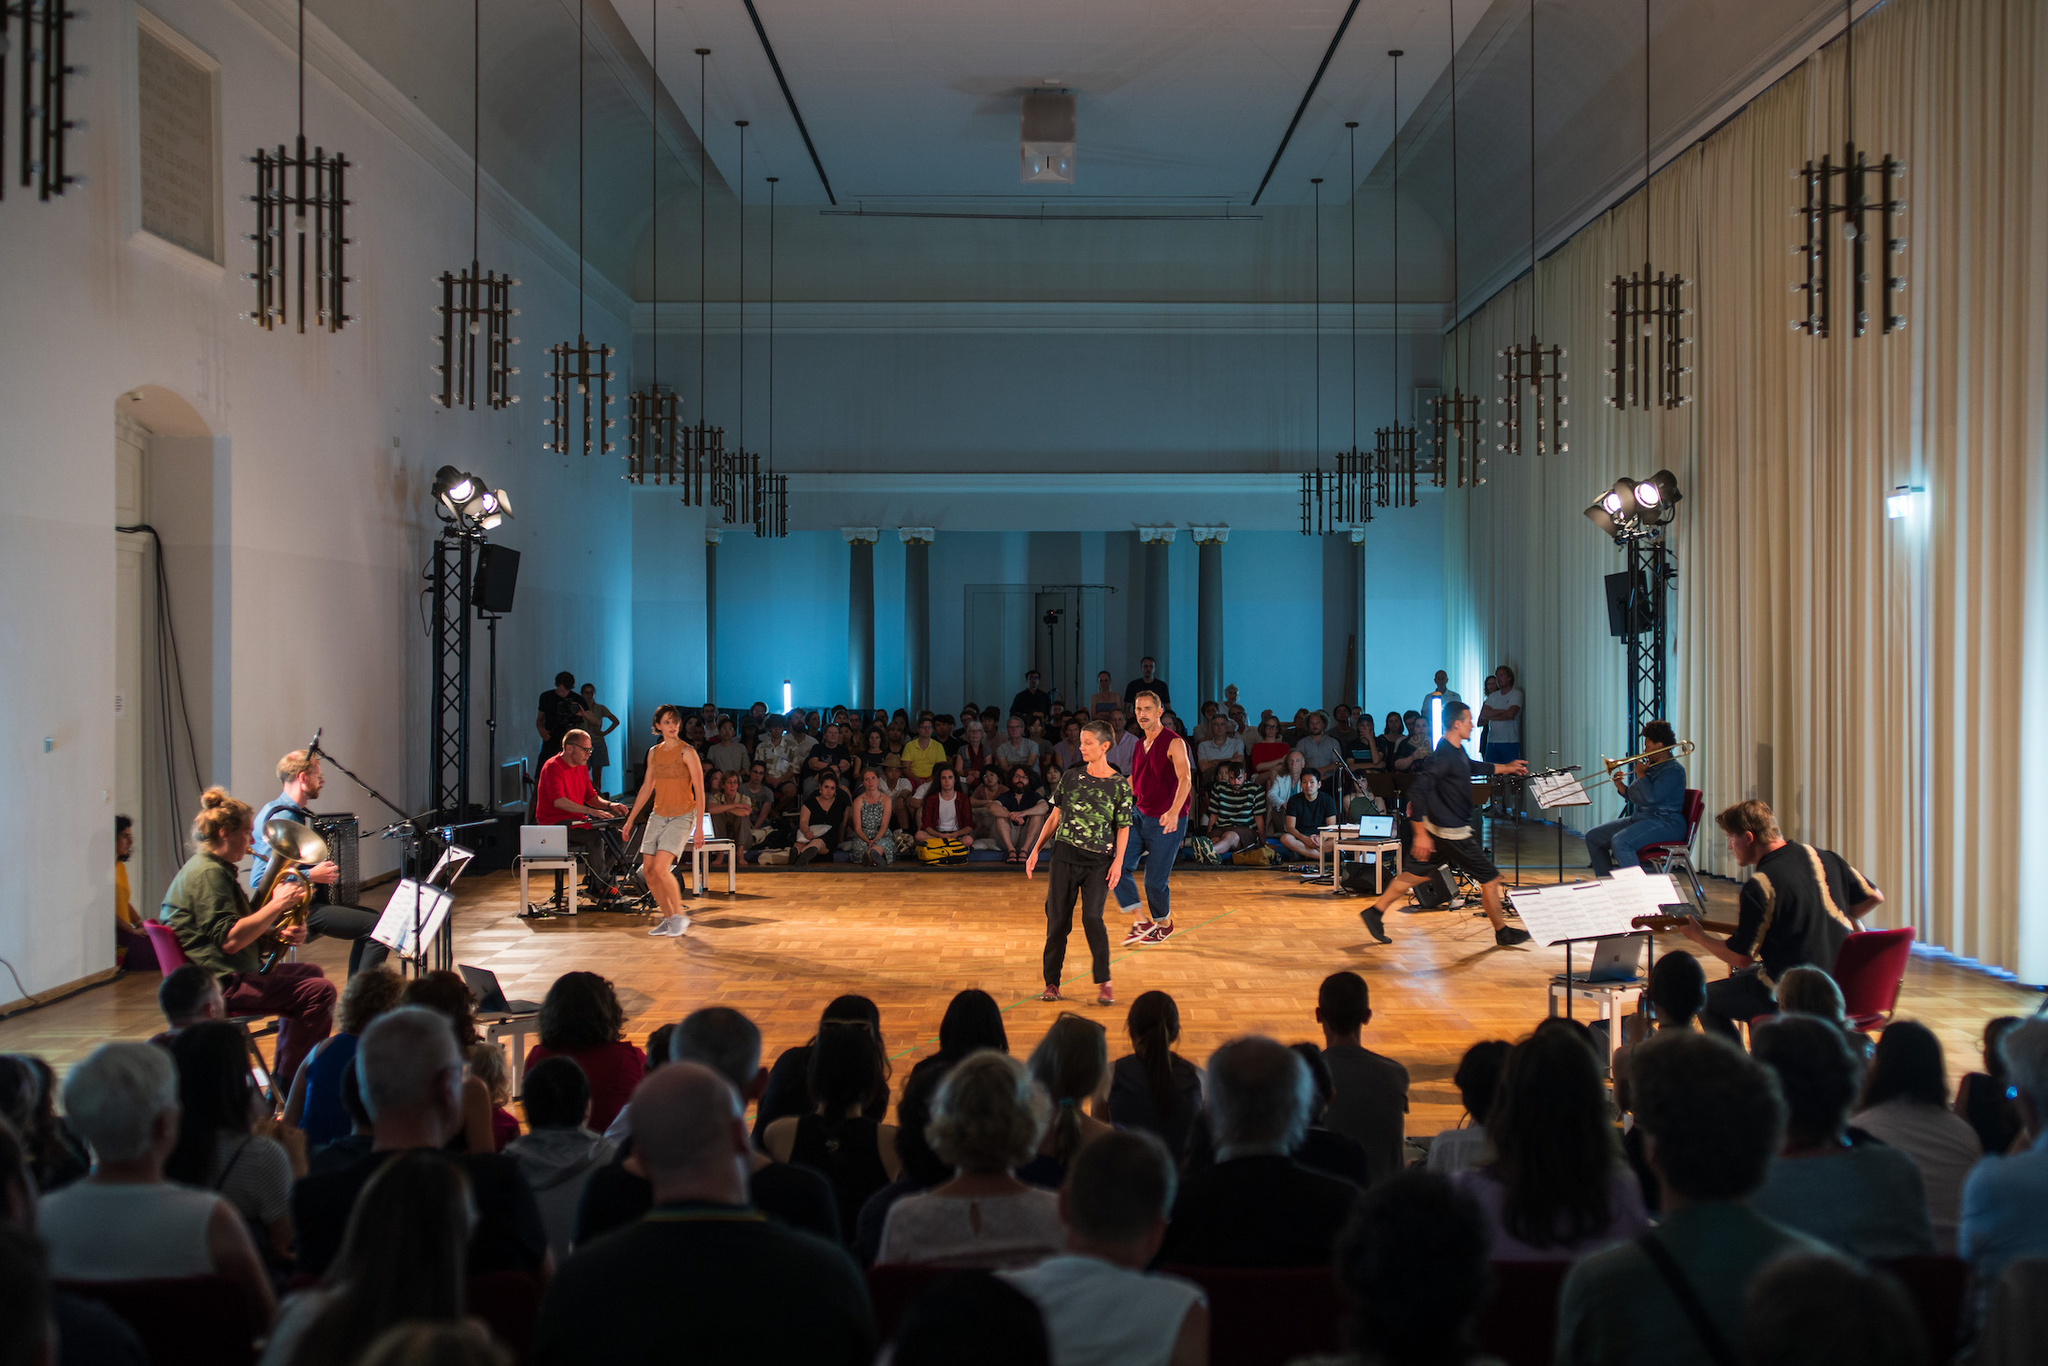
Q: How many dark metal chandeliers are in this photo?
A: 15